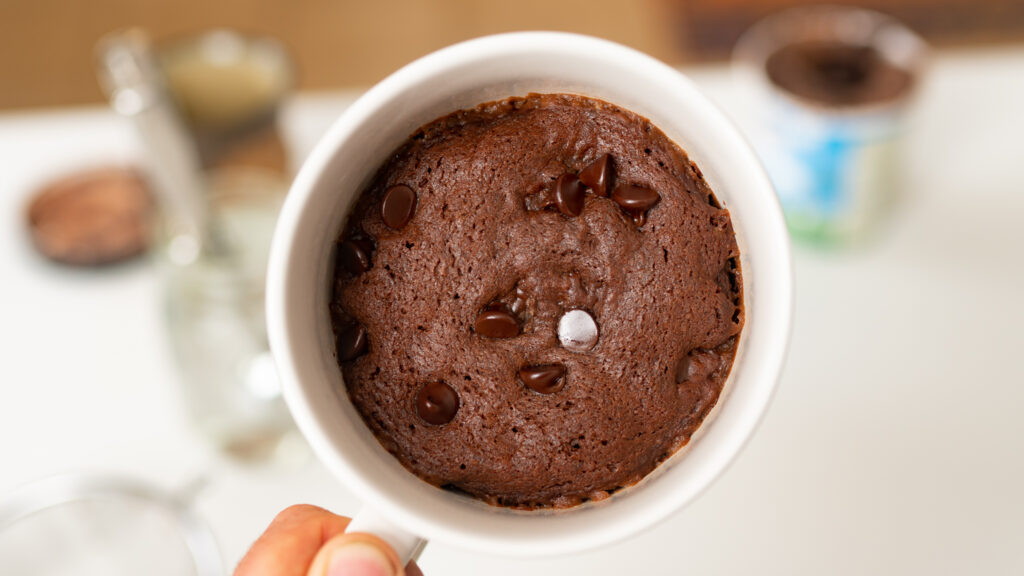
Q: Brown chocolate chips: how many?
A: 9